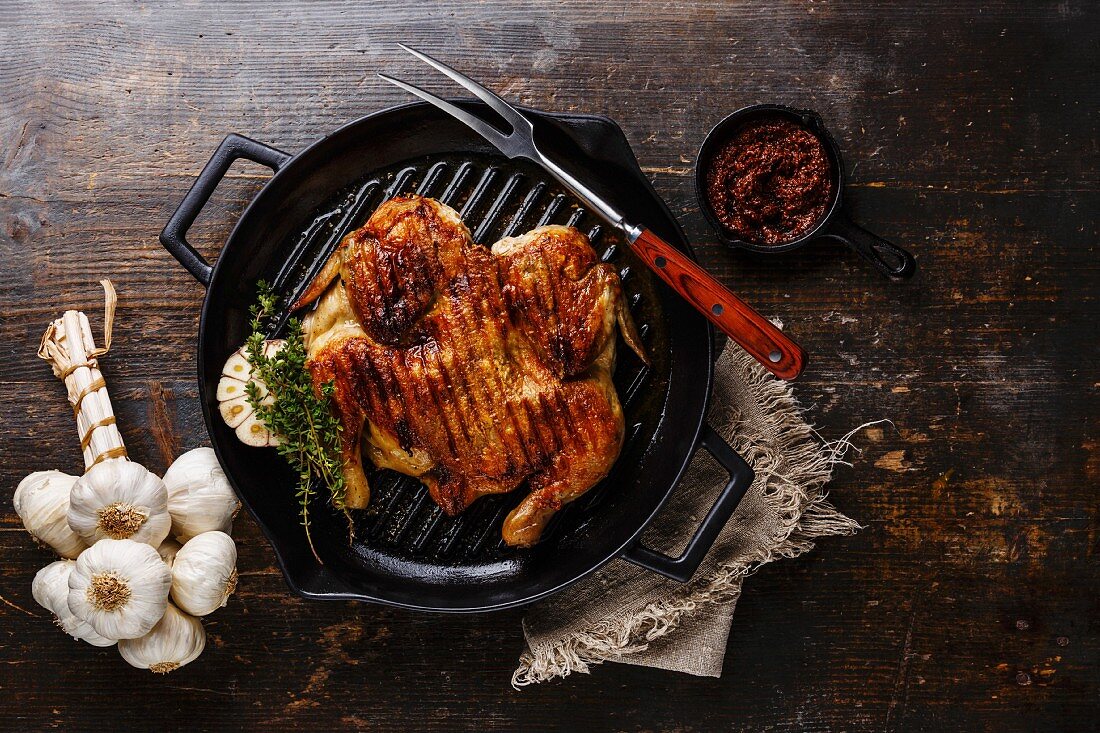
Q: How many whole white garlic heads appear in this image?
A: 7